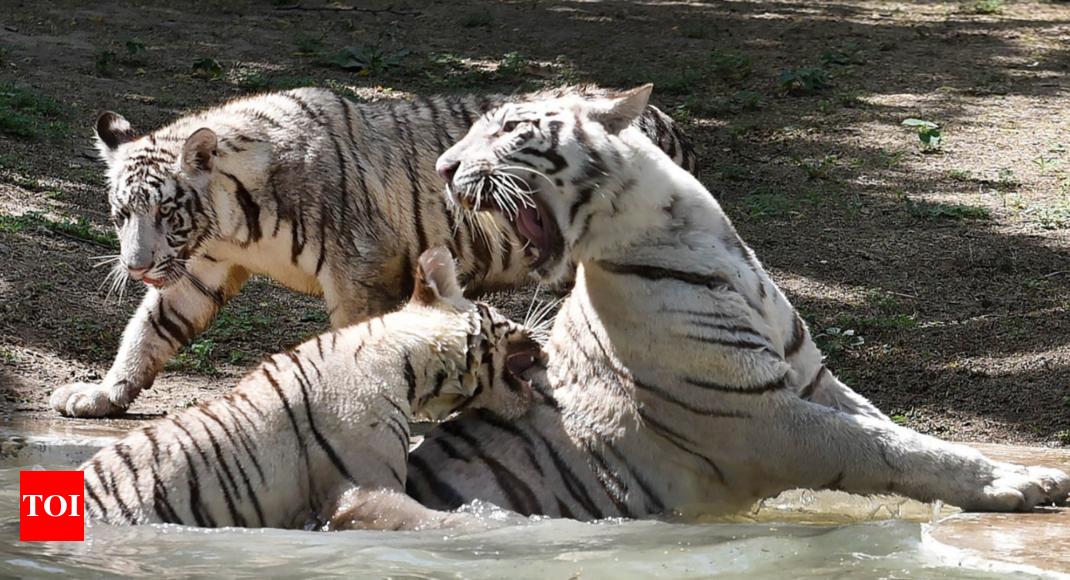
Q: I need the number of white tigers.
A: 3